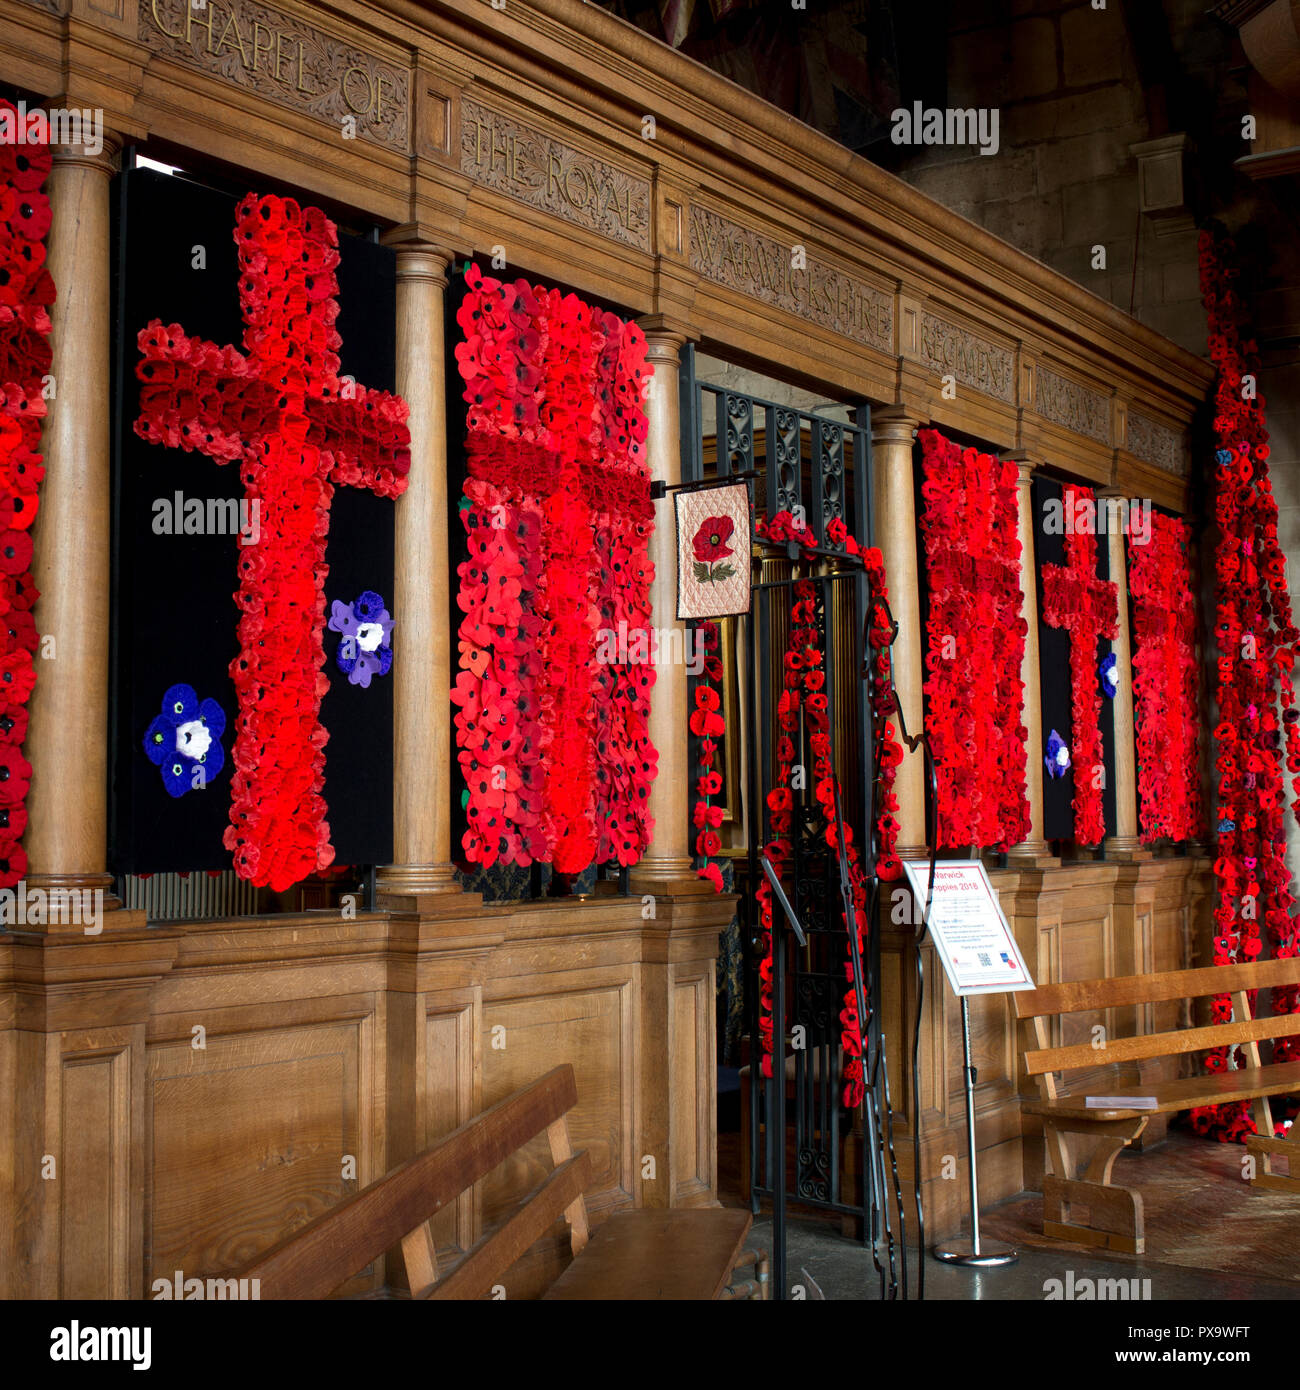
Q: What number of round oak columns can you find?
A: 6